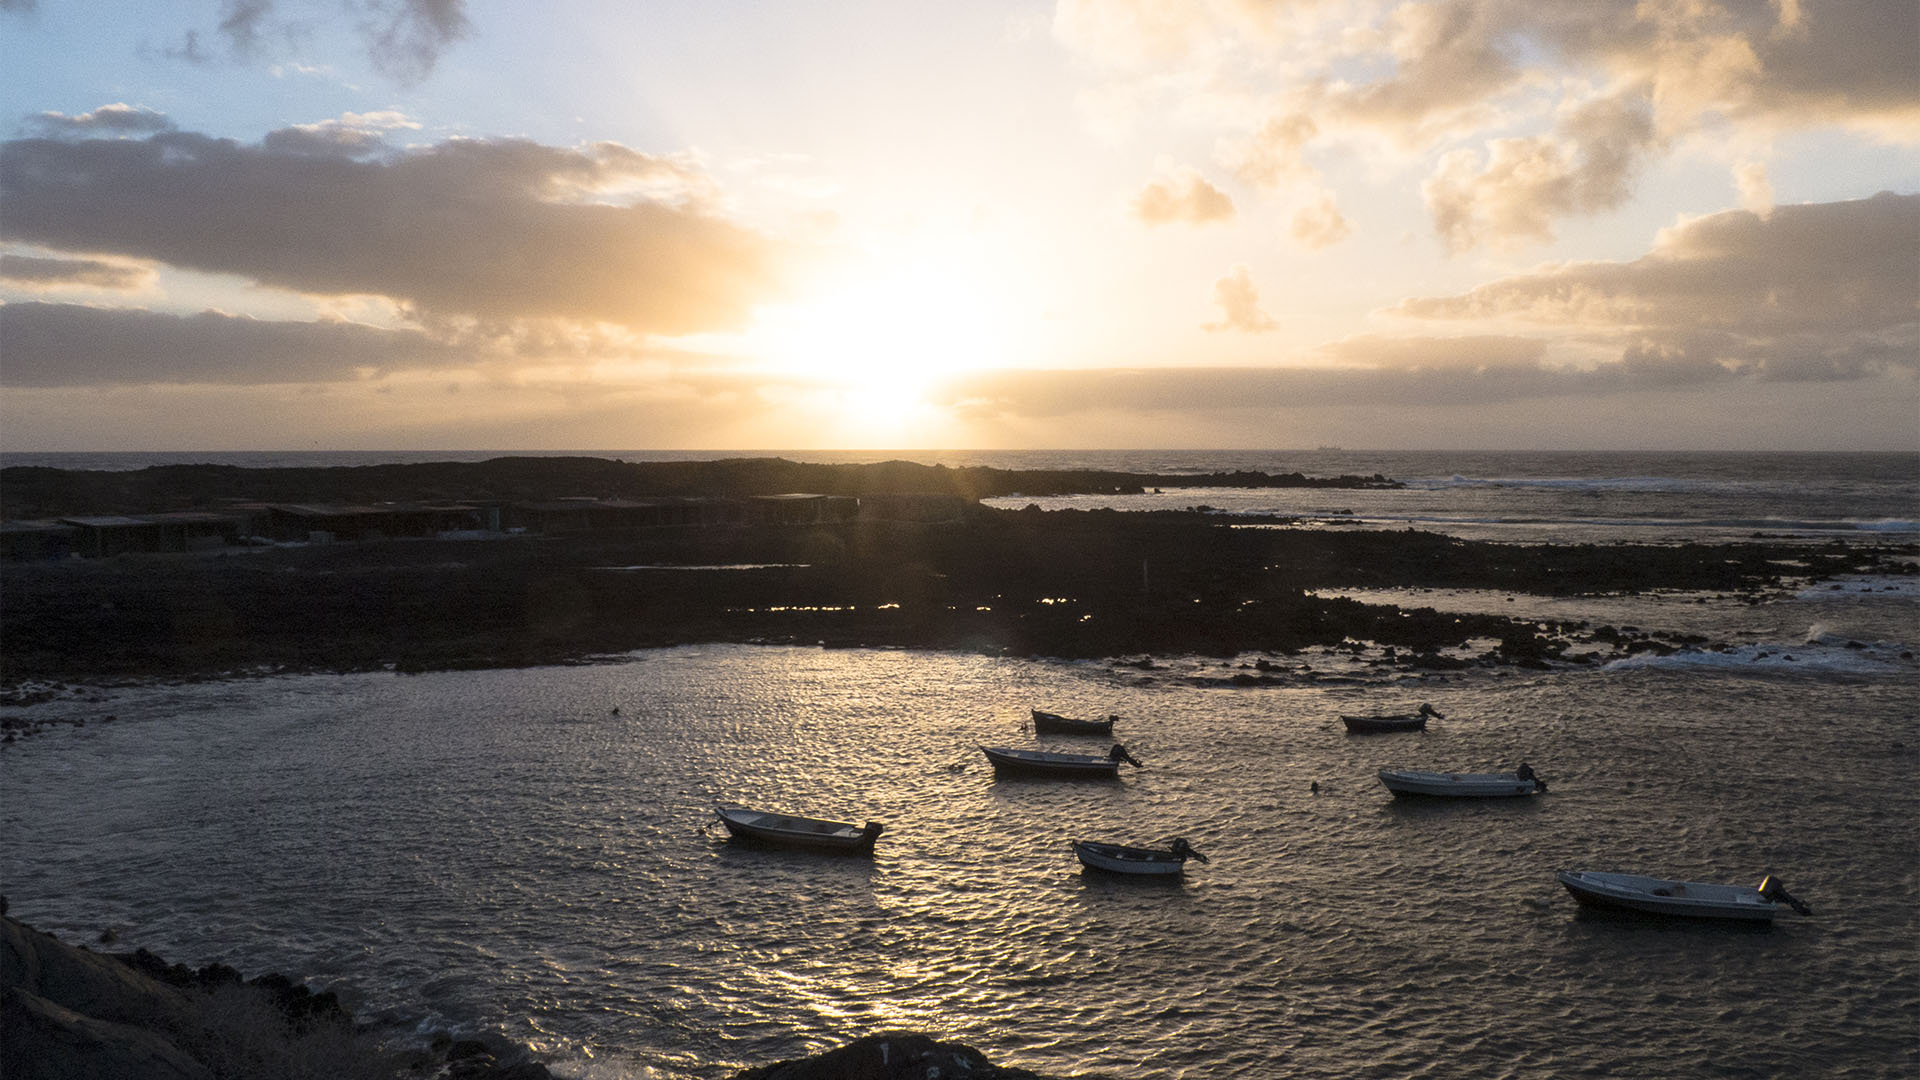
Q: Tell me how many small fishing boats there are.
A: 7